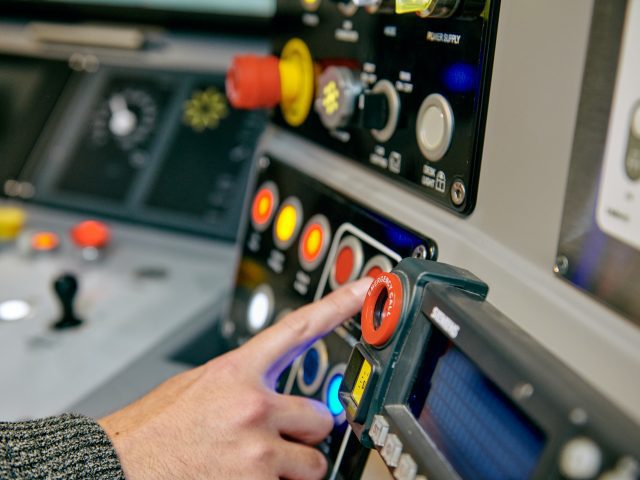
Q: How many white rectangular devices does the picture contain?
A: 1